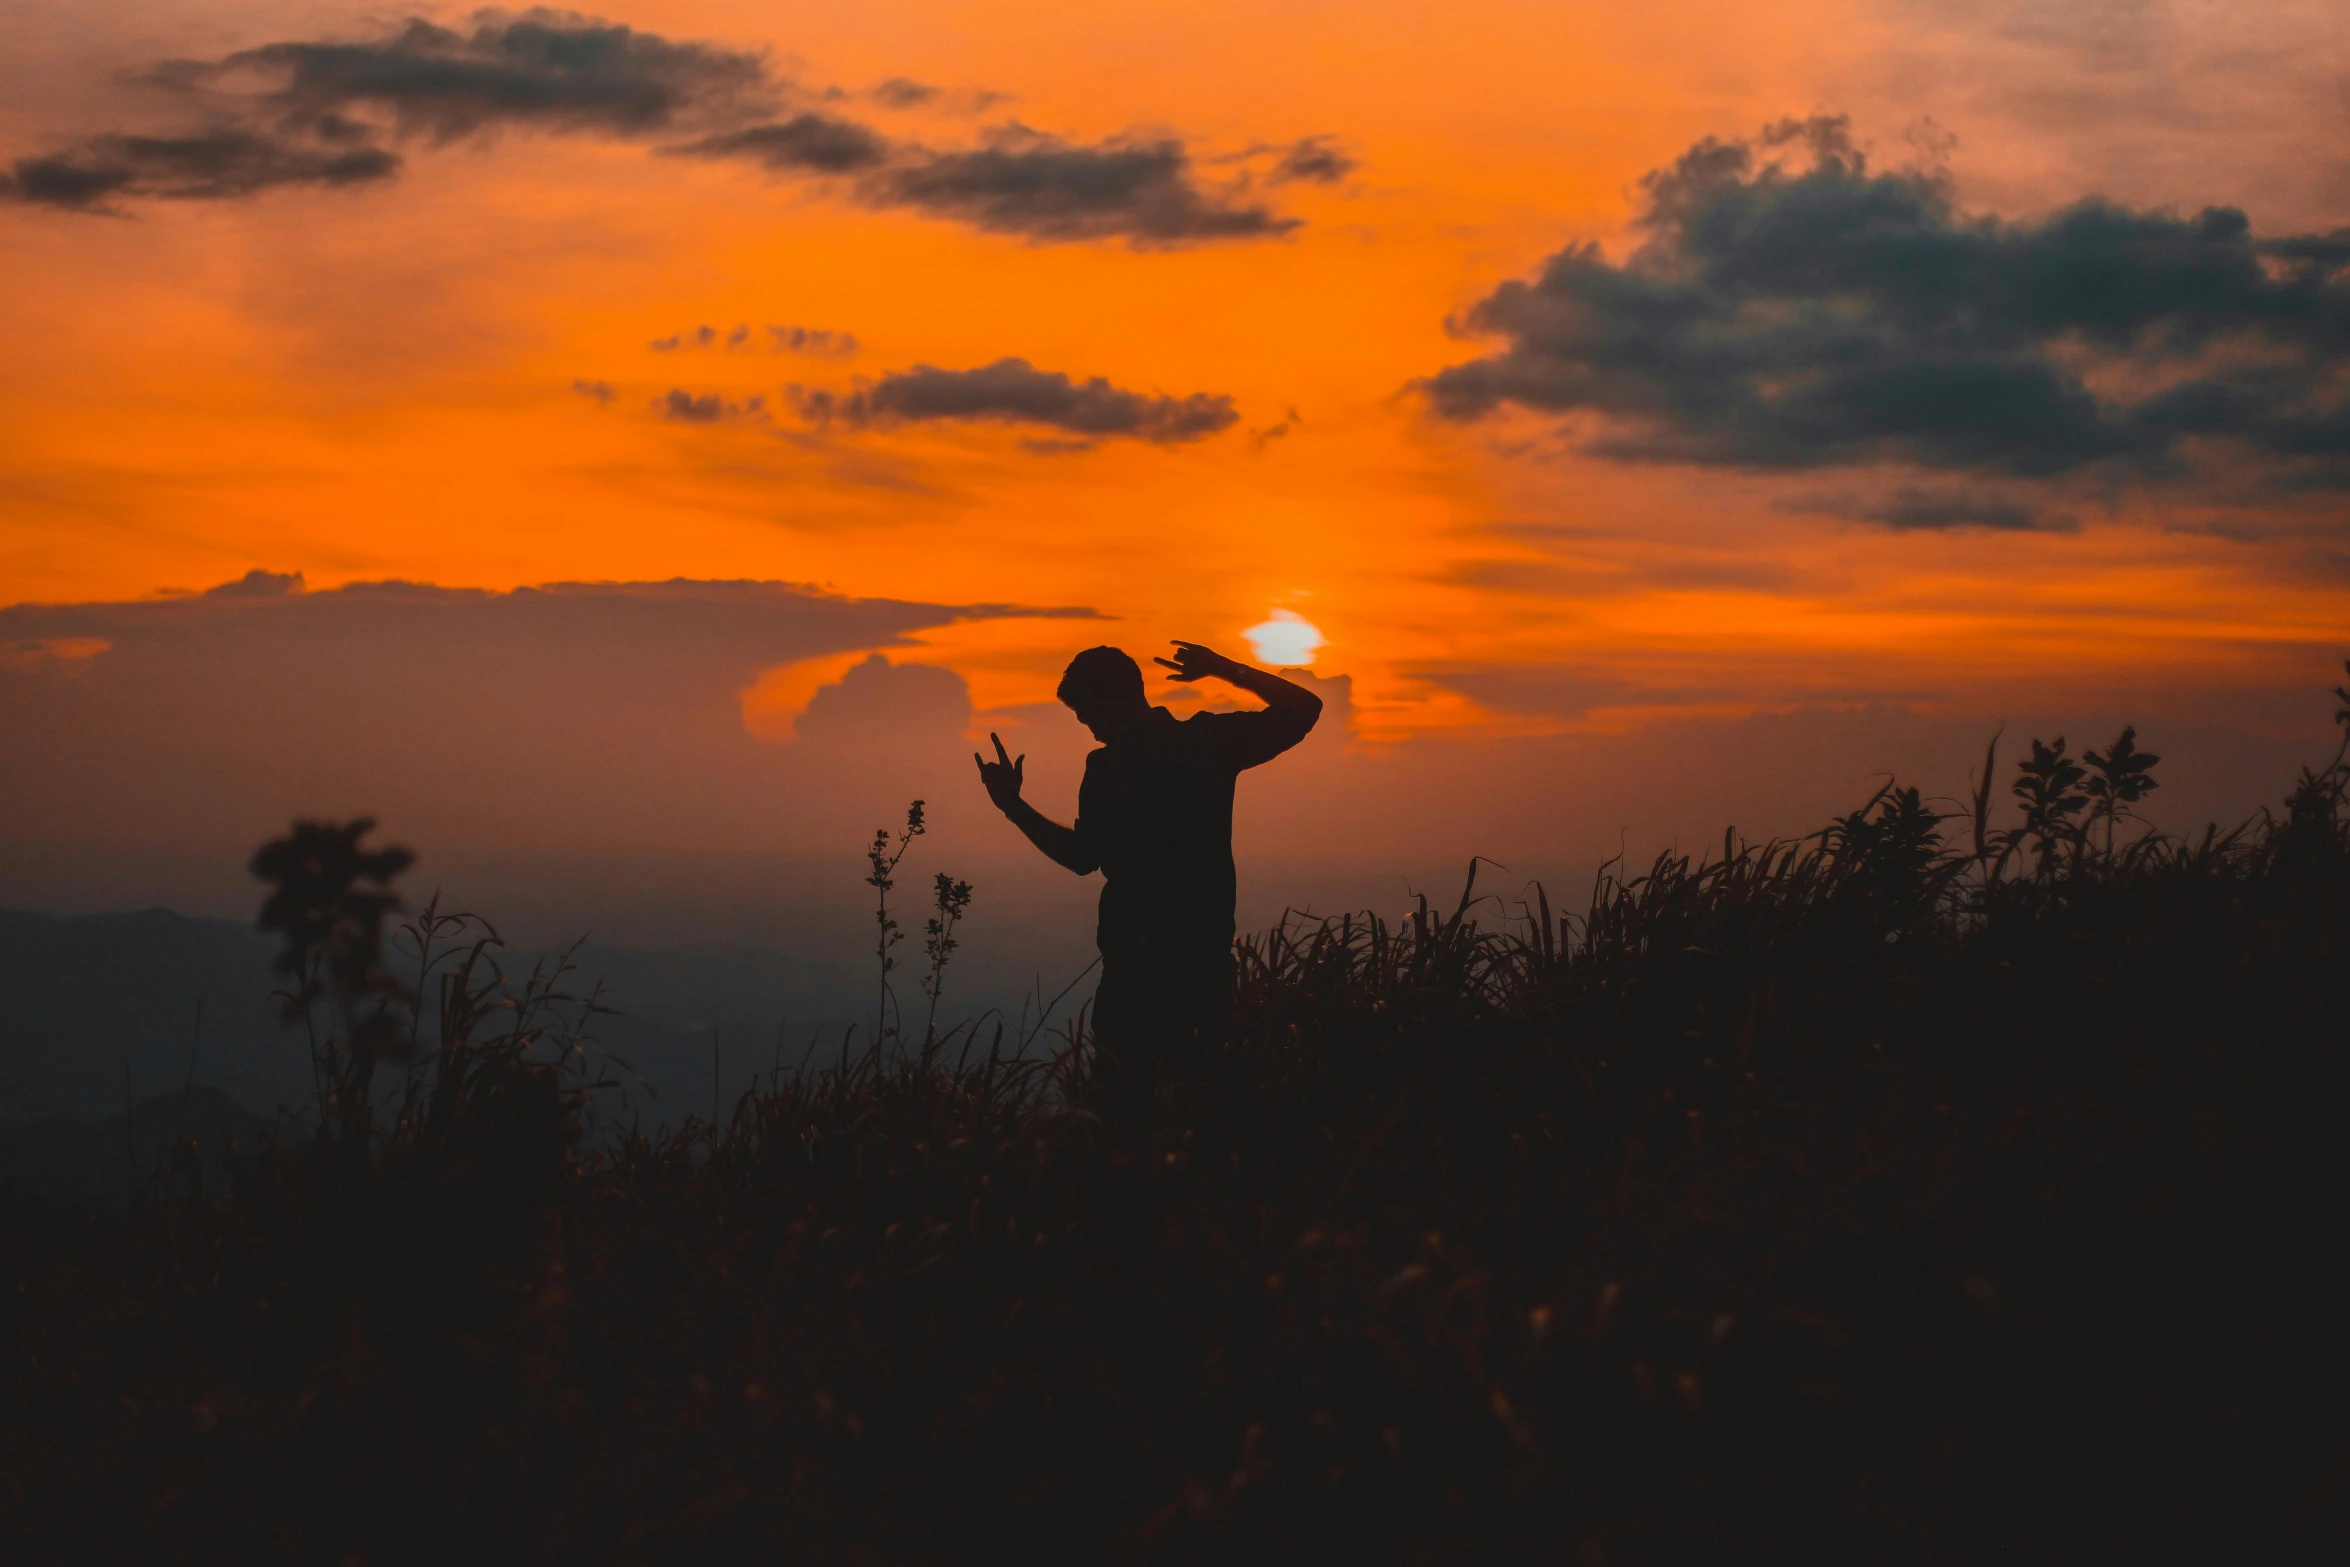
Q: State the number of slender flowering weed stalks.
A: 2